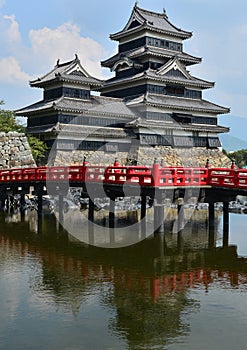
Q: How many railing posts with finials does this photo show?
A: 6